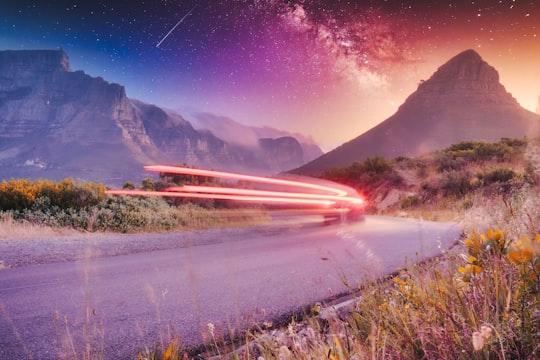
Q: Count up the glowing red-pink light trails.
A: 3